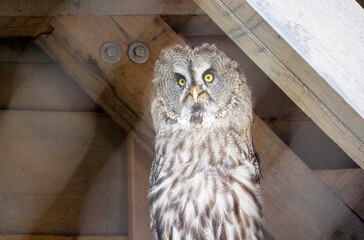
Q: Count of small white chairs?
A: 0